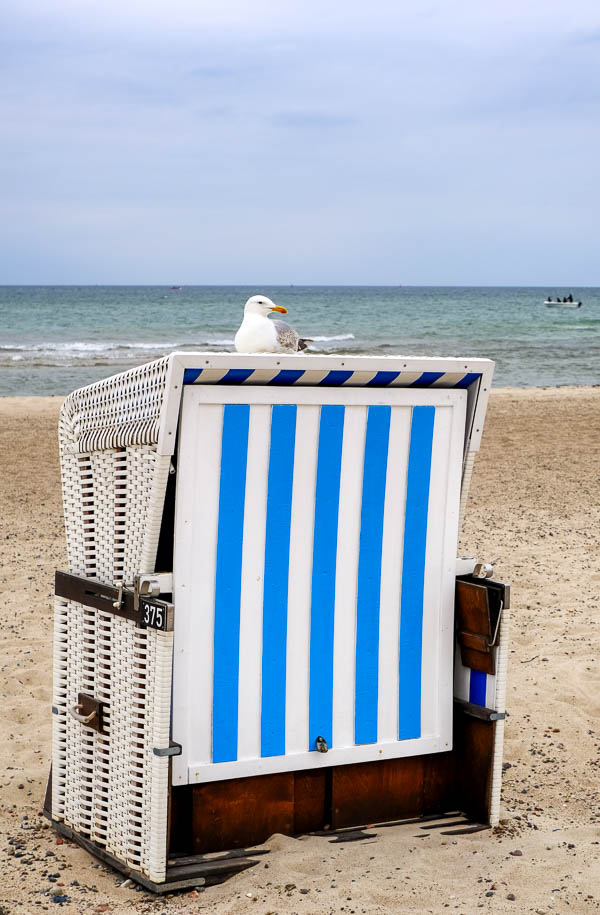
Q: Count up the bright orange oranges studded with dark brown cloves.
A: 0